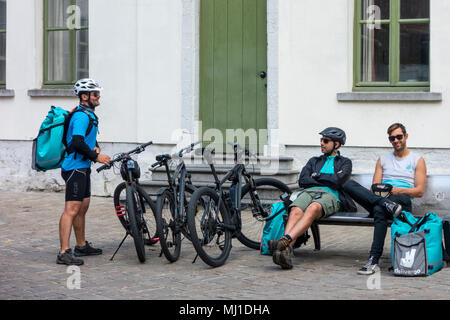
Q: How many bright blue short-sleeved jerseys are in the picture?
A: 1